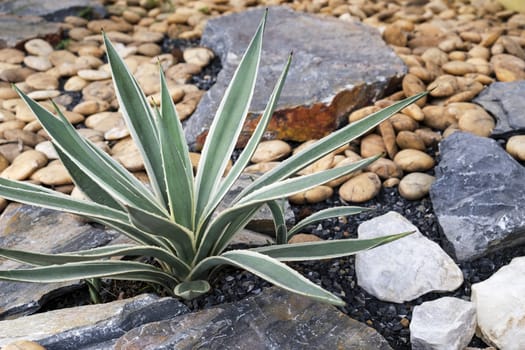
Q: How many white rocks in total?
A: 3